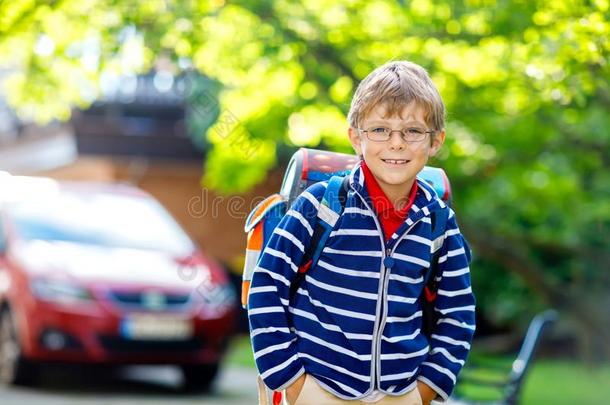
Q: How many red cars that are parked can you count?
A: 1